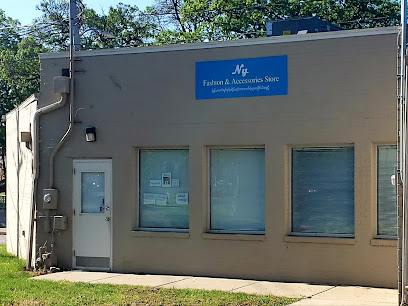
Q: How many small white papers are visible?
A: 6